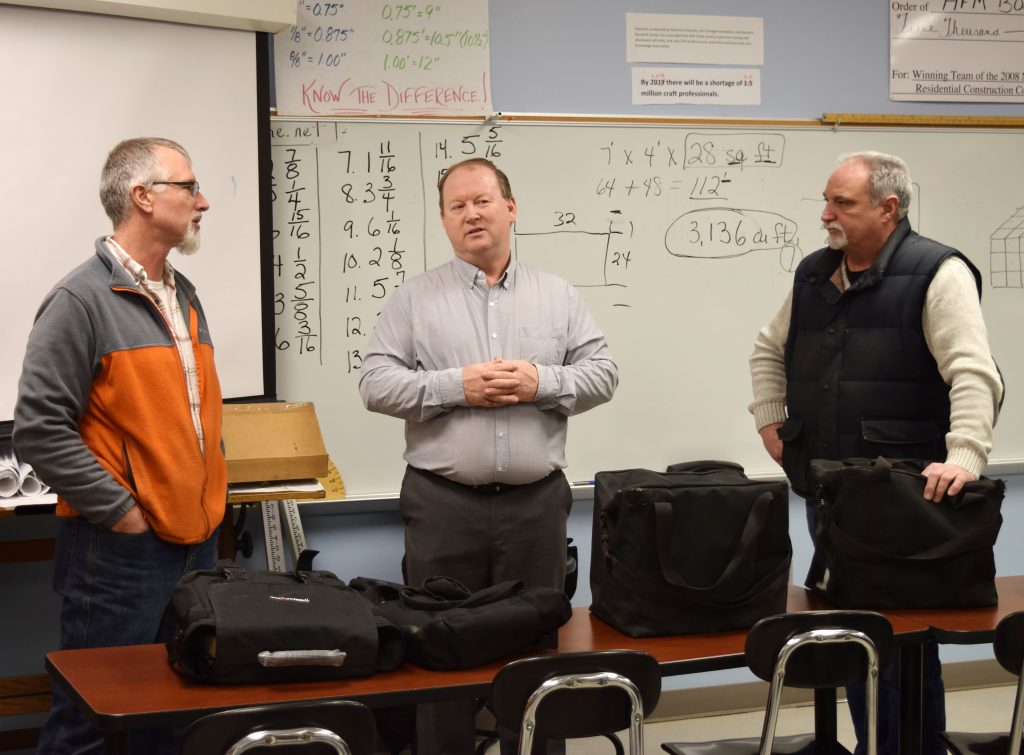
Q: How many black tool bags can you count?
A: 4